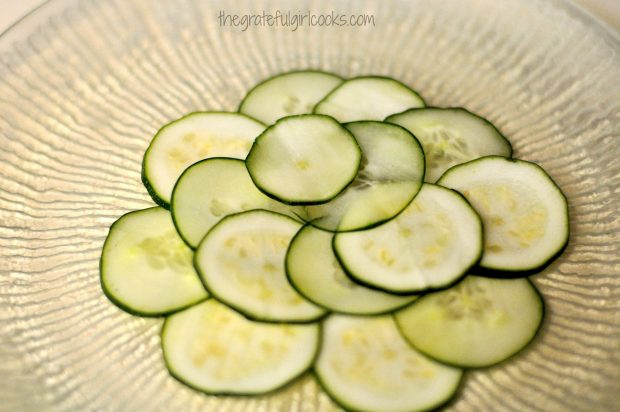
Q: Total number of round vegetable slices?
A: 15